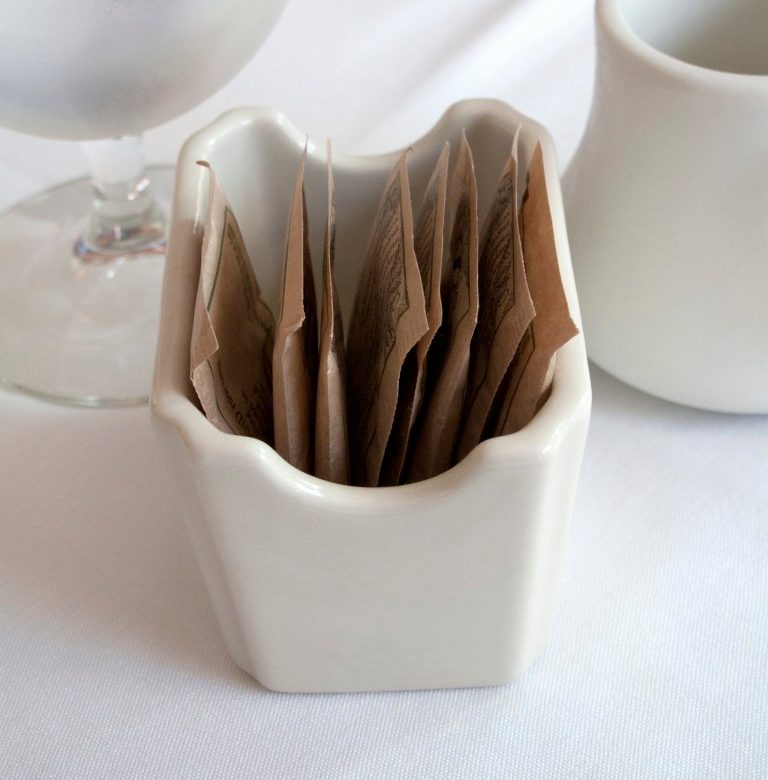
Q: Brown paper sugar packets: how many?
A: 8